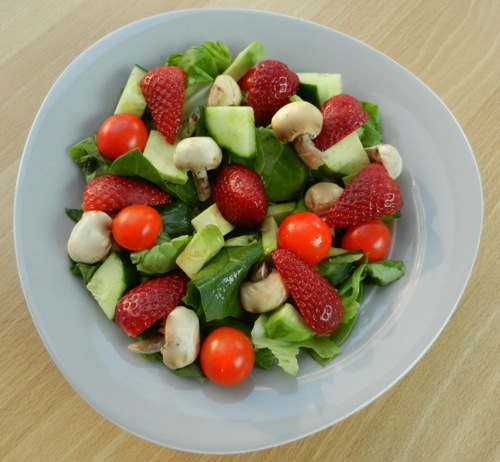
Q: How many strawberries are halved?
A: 7